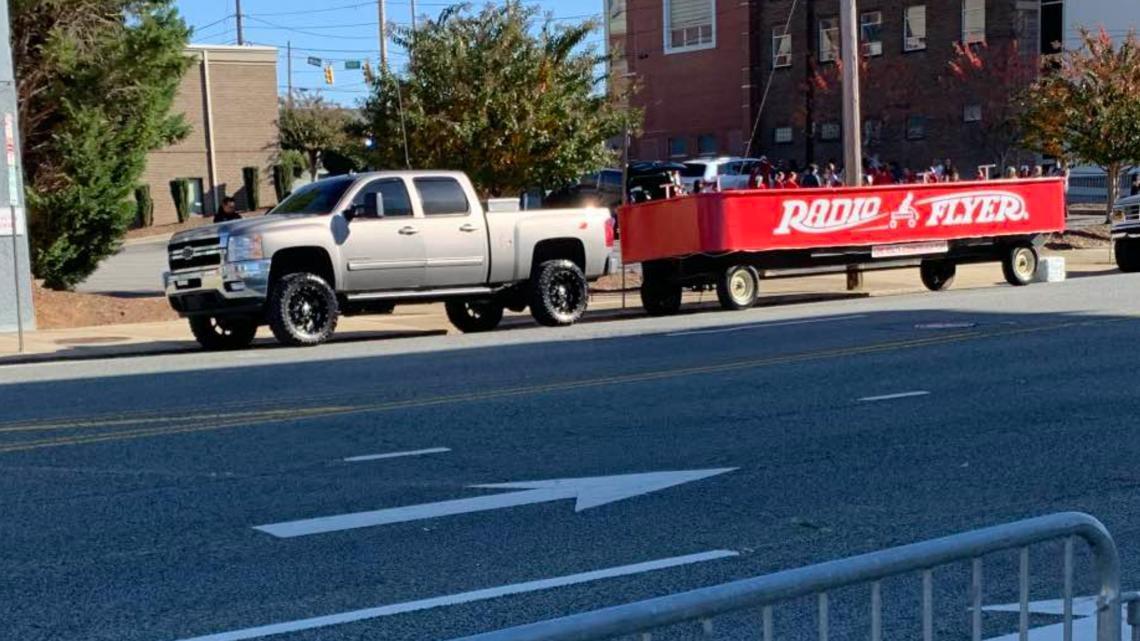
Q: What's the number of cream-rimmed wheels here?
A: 2